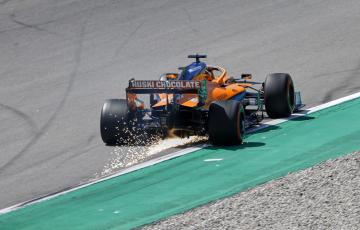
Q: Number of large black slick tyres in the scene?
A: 3